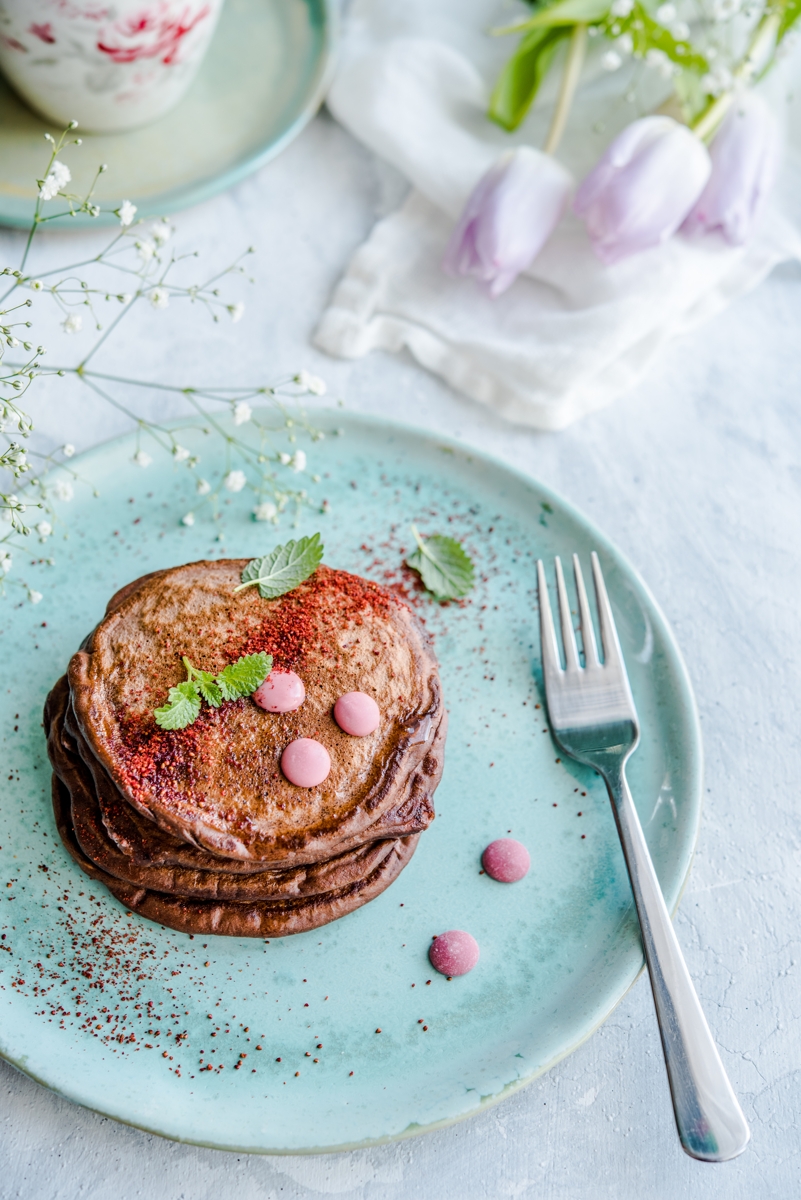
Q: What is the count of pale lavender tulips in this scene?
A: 3